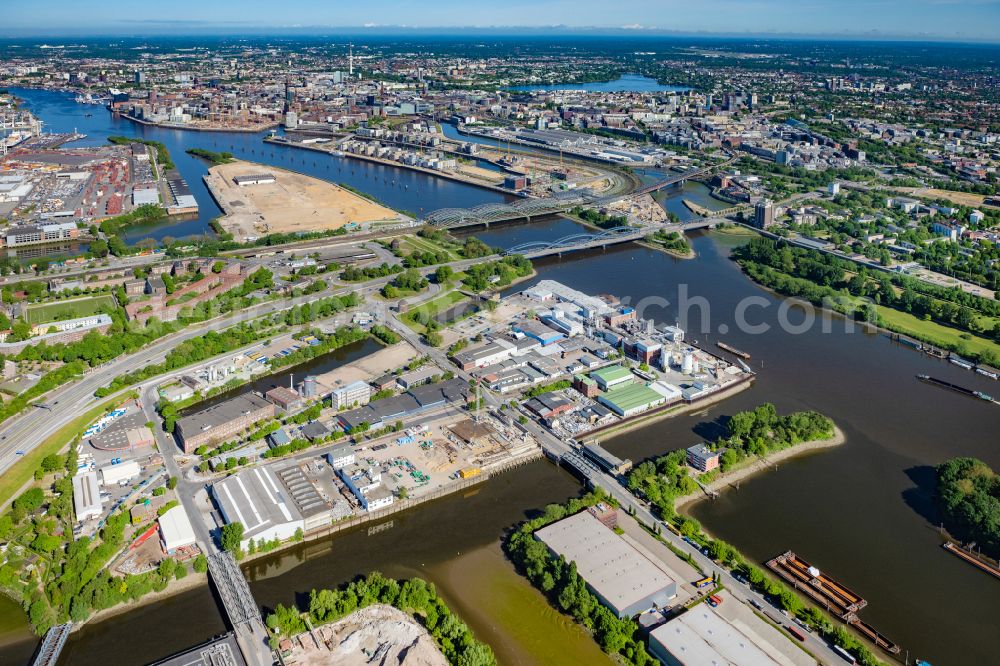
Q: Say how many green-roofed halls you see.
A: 2